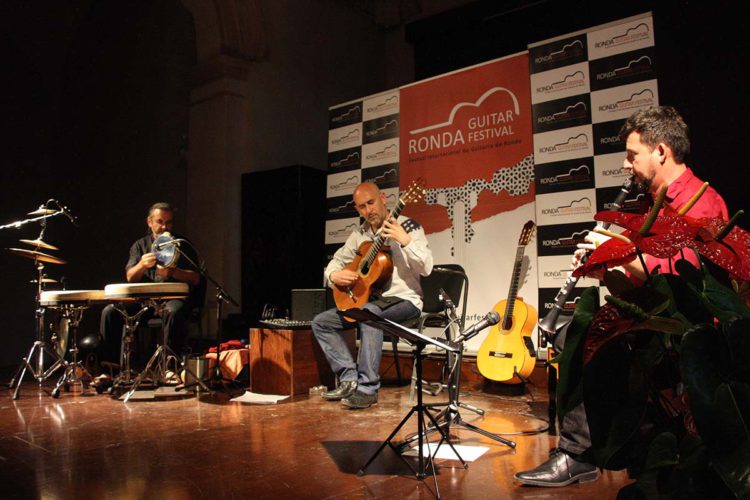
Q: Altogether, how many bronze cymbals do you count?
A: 4